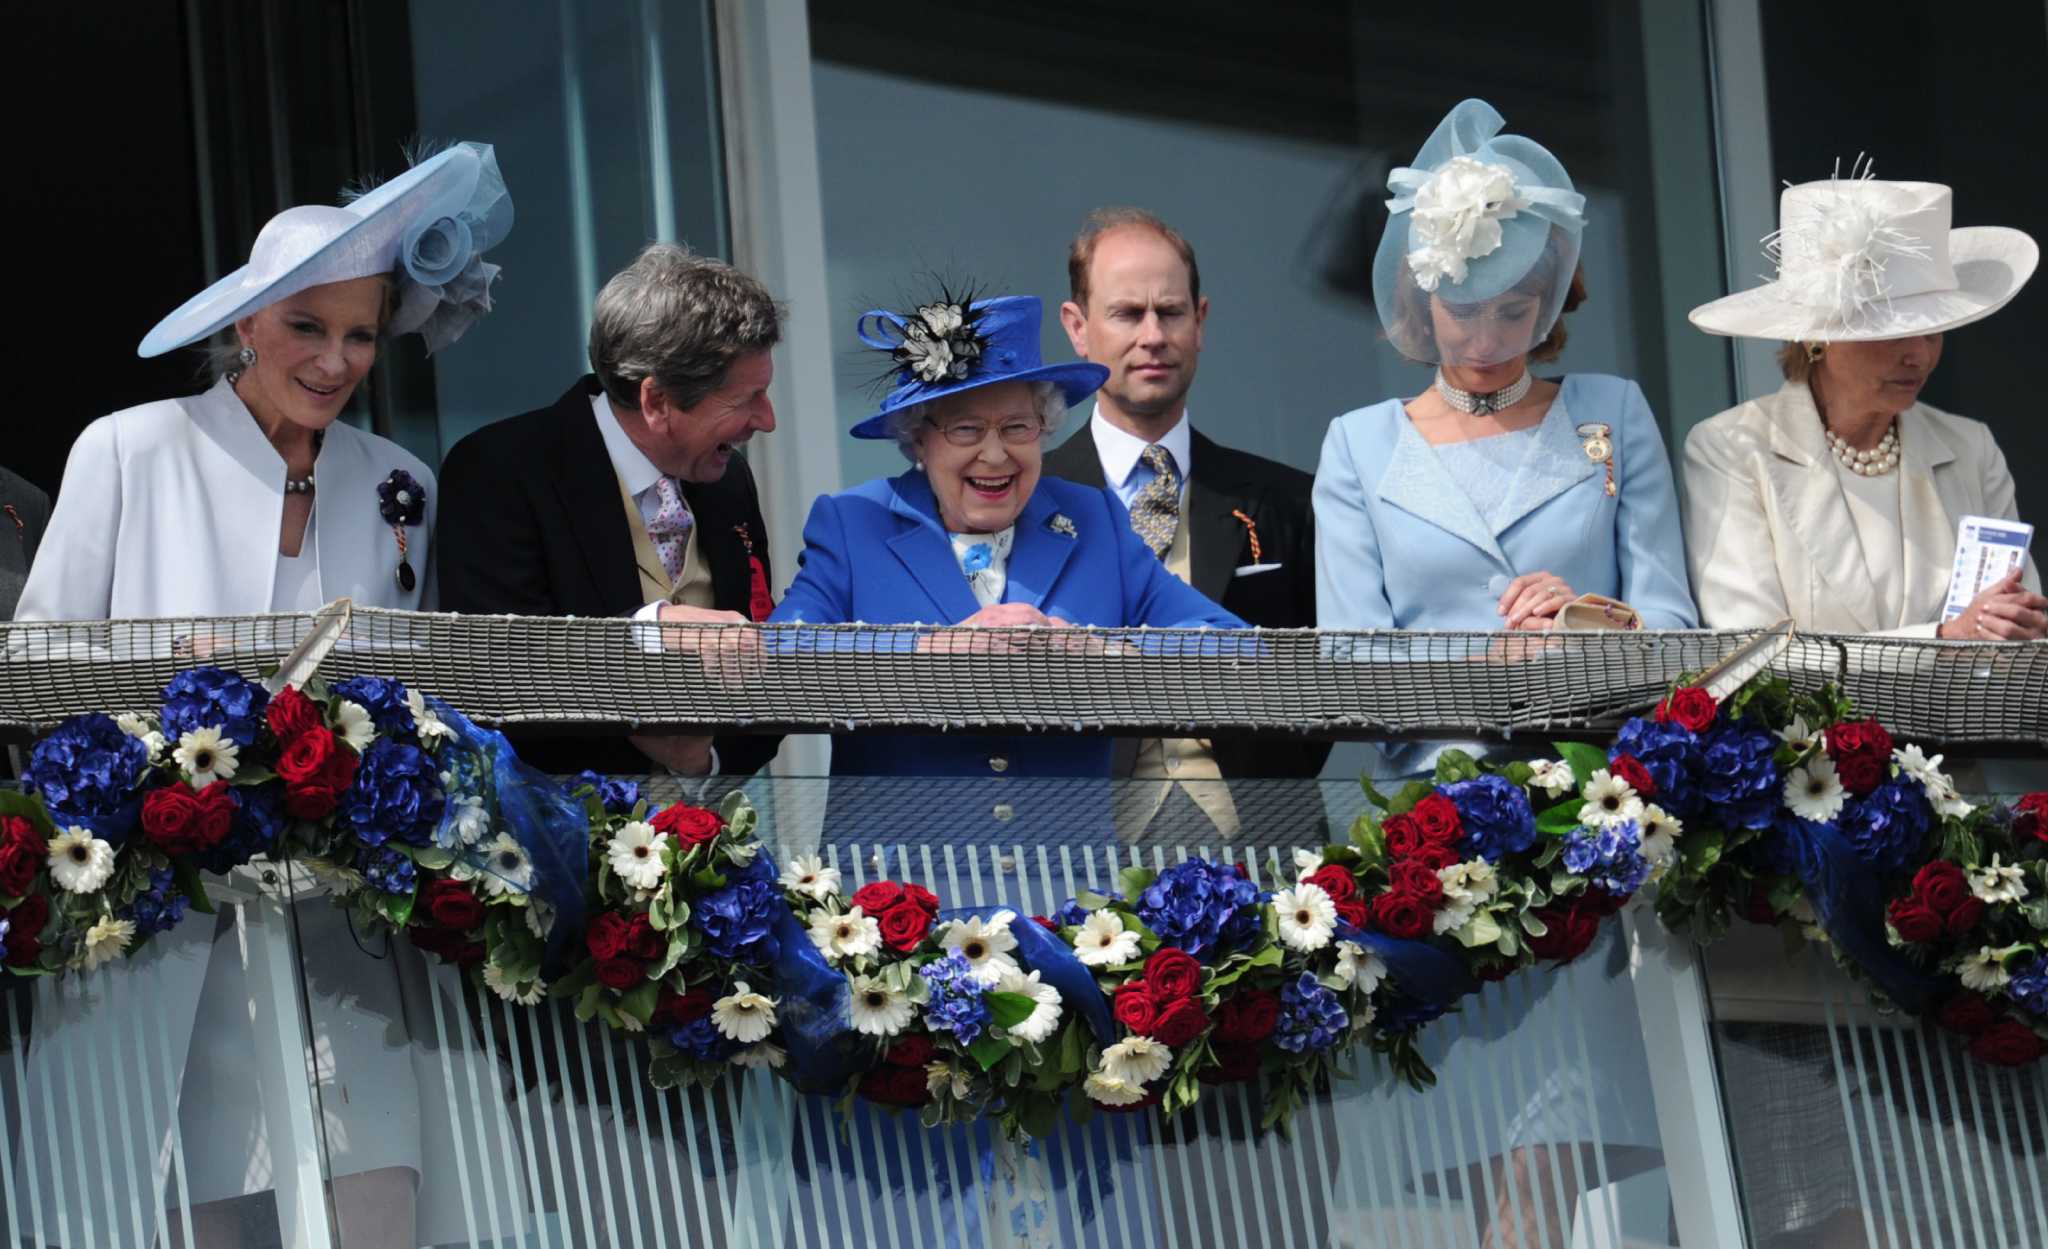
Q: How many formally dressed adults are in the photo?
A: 6